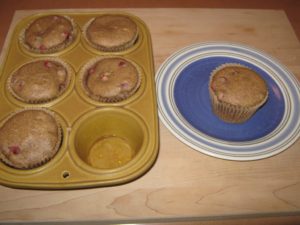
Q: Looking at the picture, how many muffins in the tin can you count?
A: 5